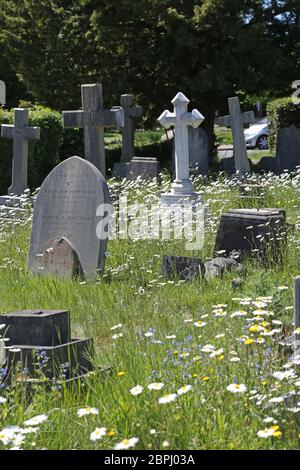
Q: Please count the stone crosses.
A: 5